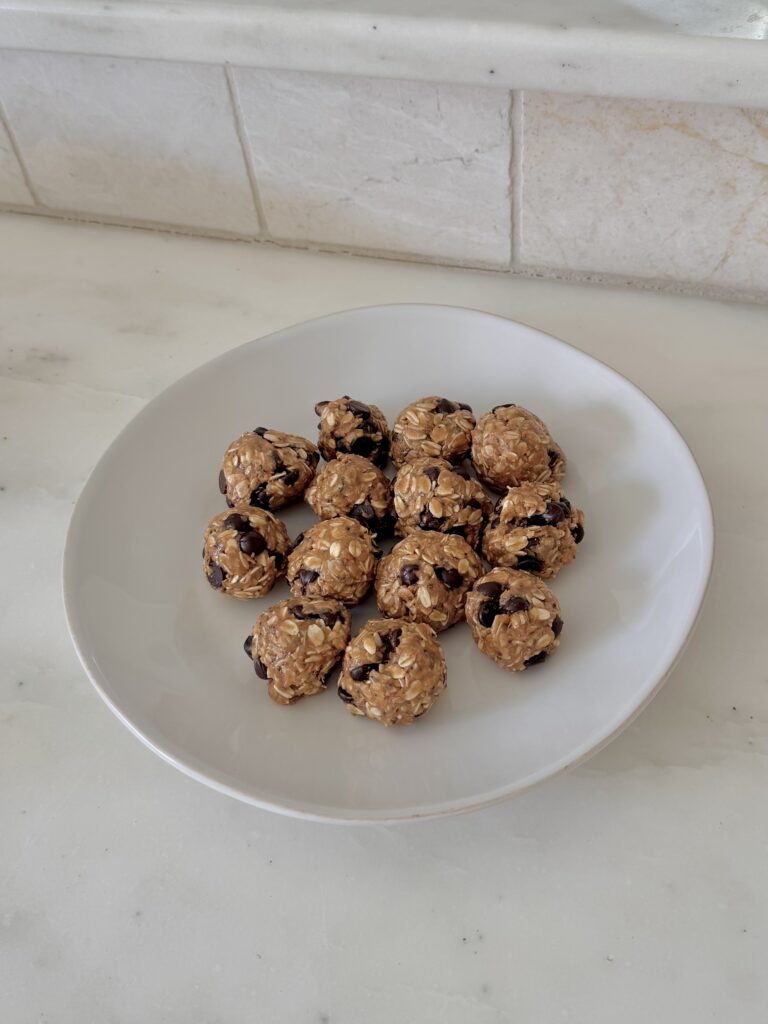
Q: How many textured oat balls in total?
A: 13